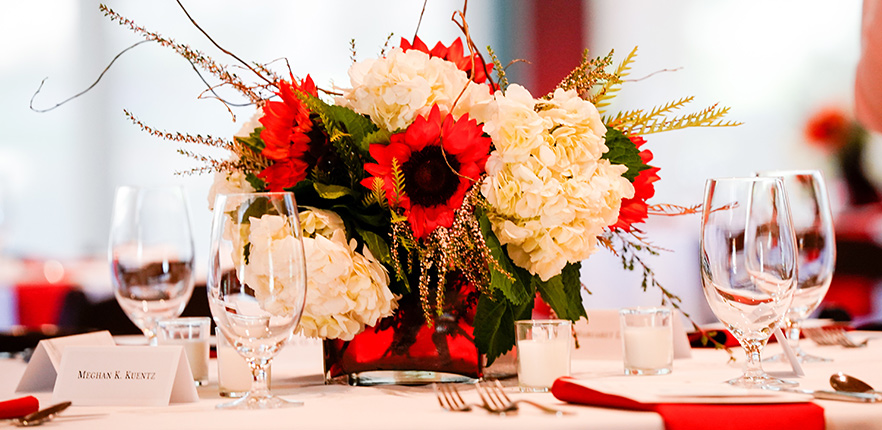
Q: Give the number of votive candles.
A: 4